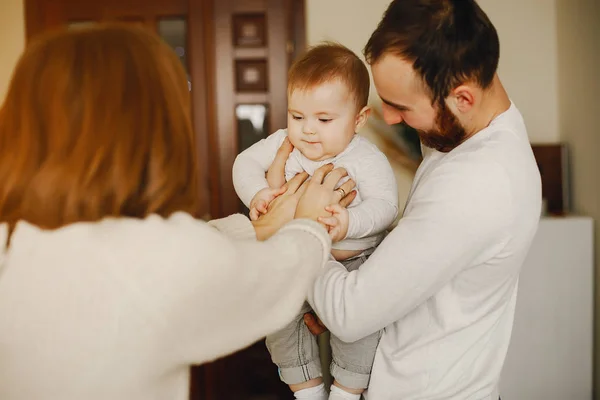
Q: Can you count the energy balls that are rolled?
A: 0